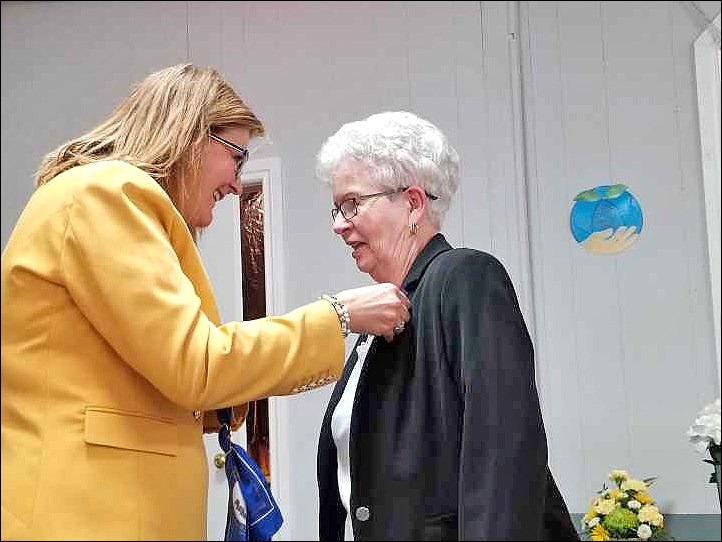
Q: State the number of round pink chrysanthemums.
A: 0